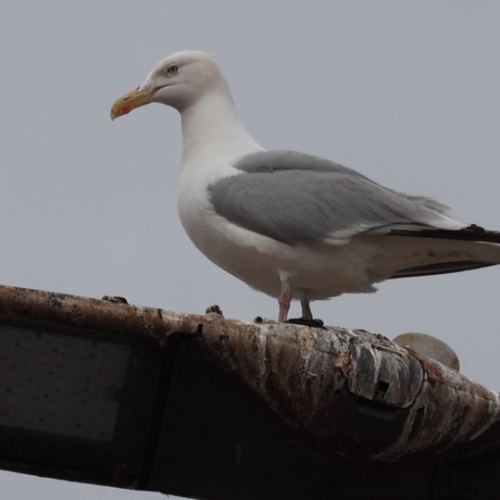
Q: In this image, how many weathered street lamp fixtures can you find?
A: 1